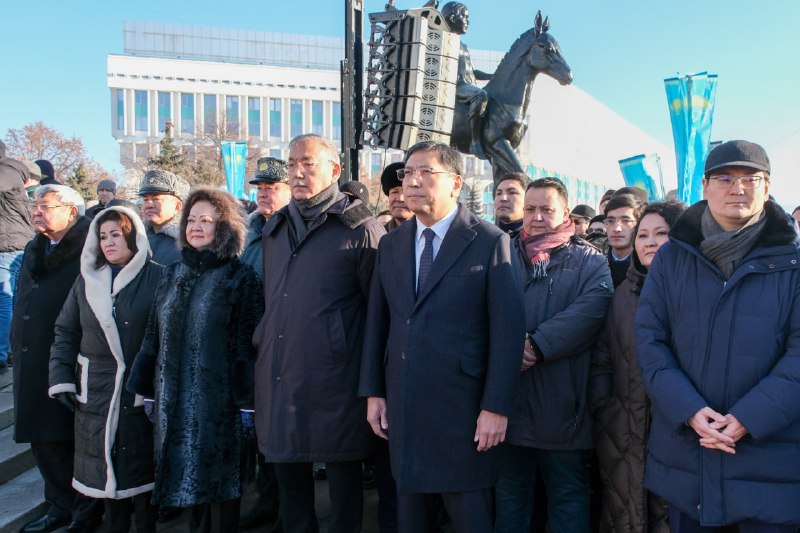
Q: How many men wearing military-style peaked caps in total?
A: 2